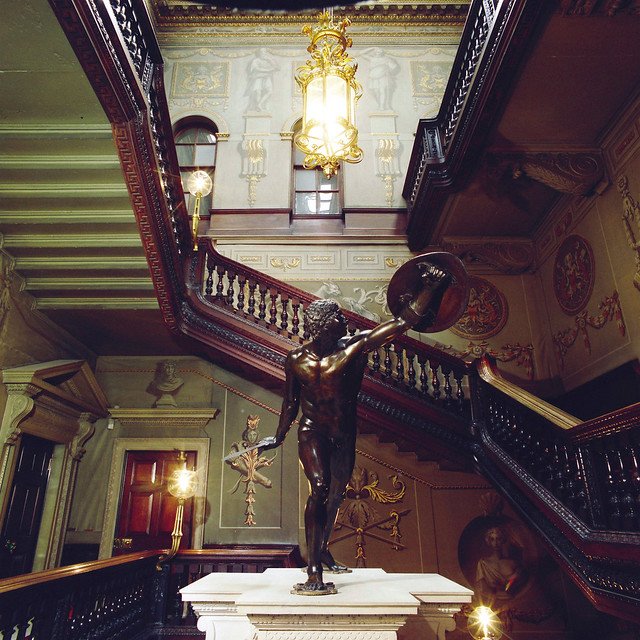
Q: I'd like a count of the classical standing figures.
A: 3